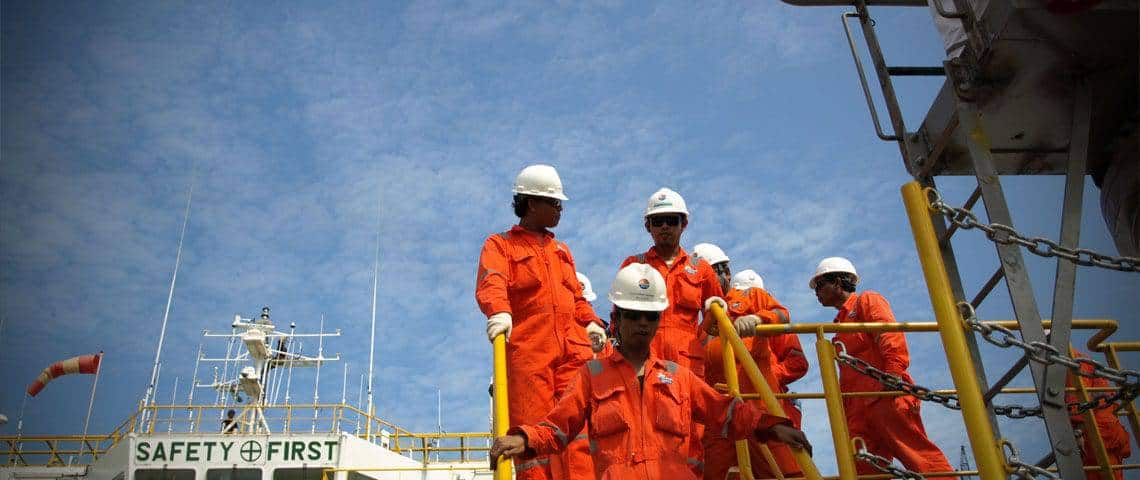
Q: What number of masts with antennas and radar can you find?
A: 1